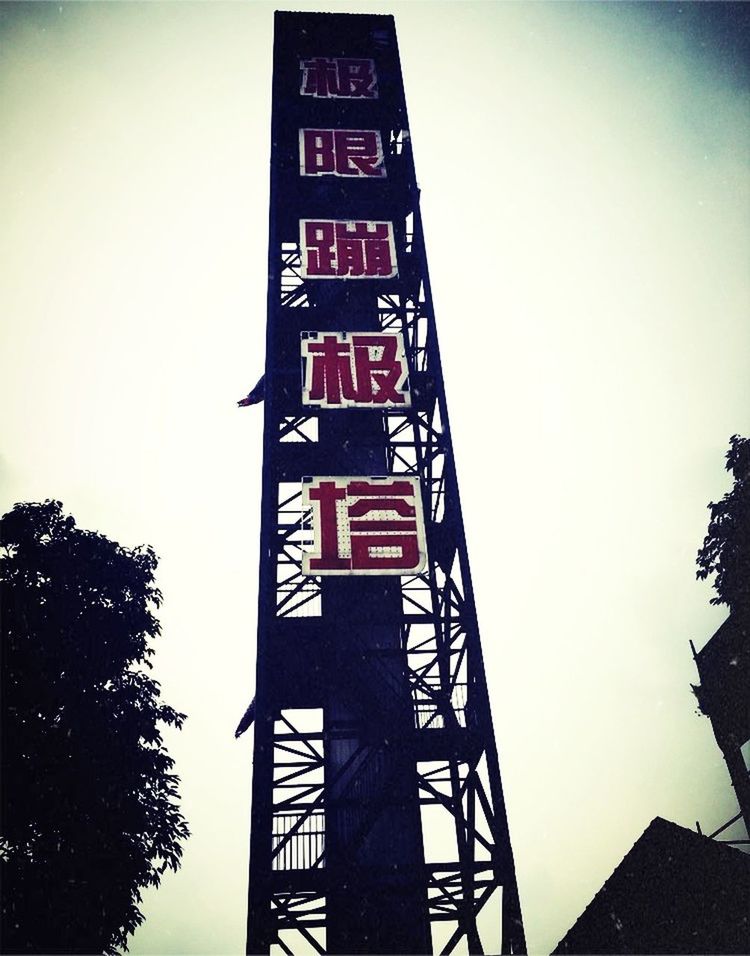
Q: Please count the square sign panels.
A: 5